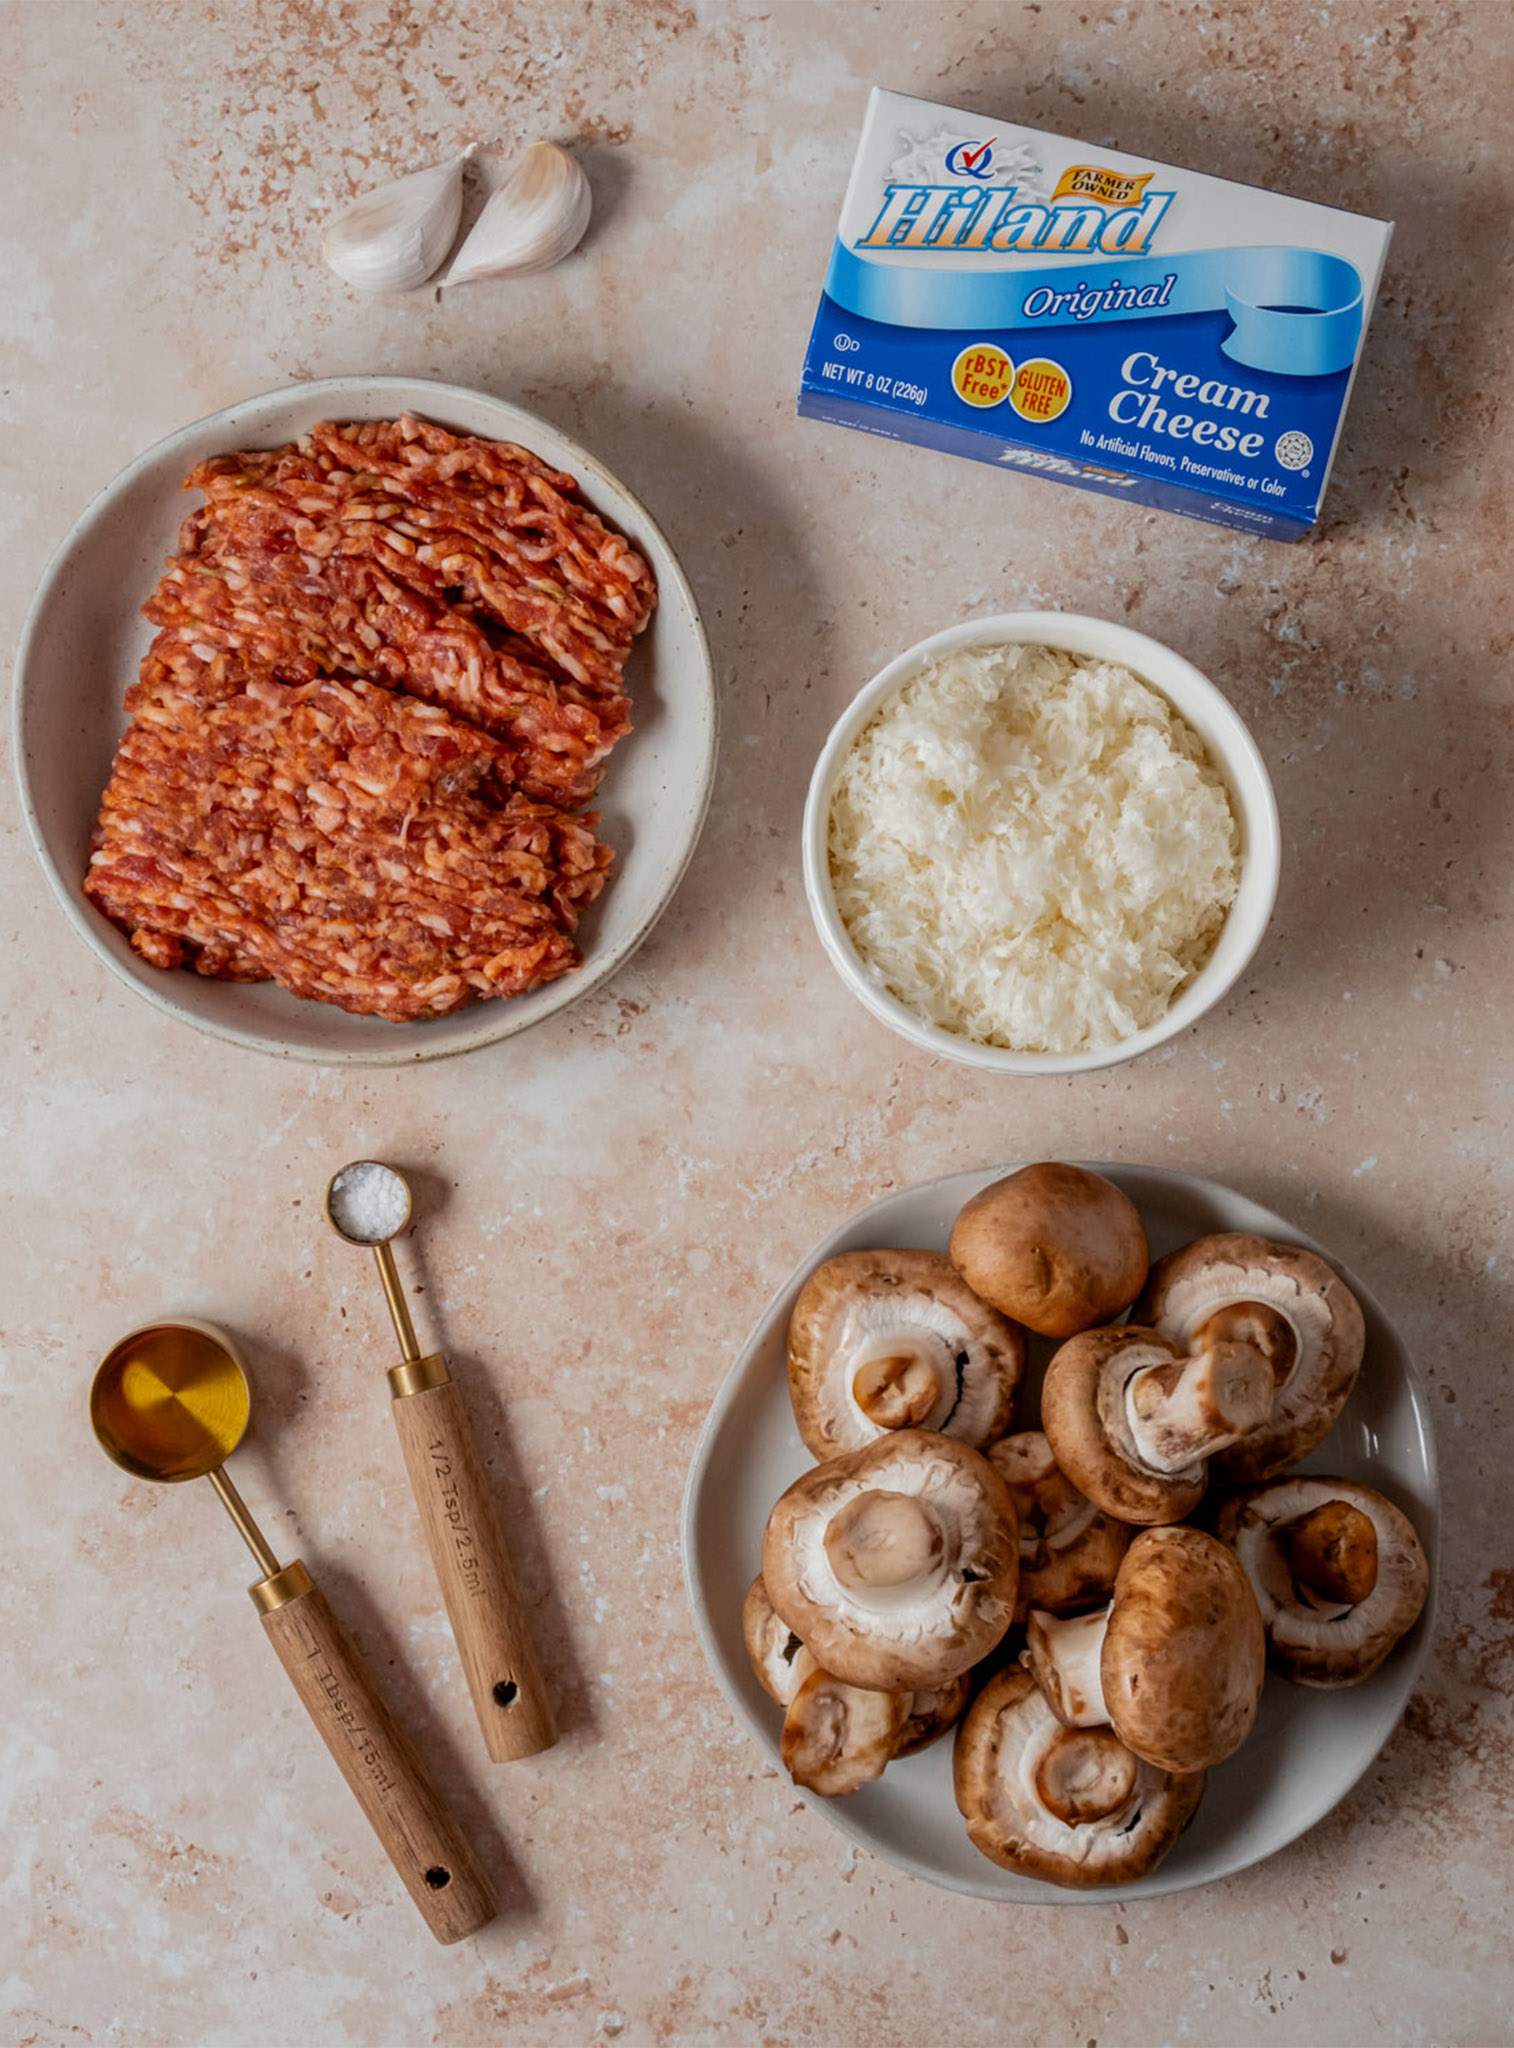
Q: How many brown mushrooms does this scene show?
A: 10